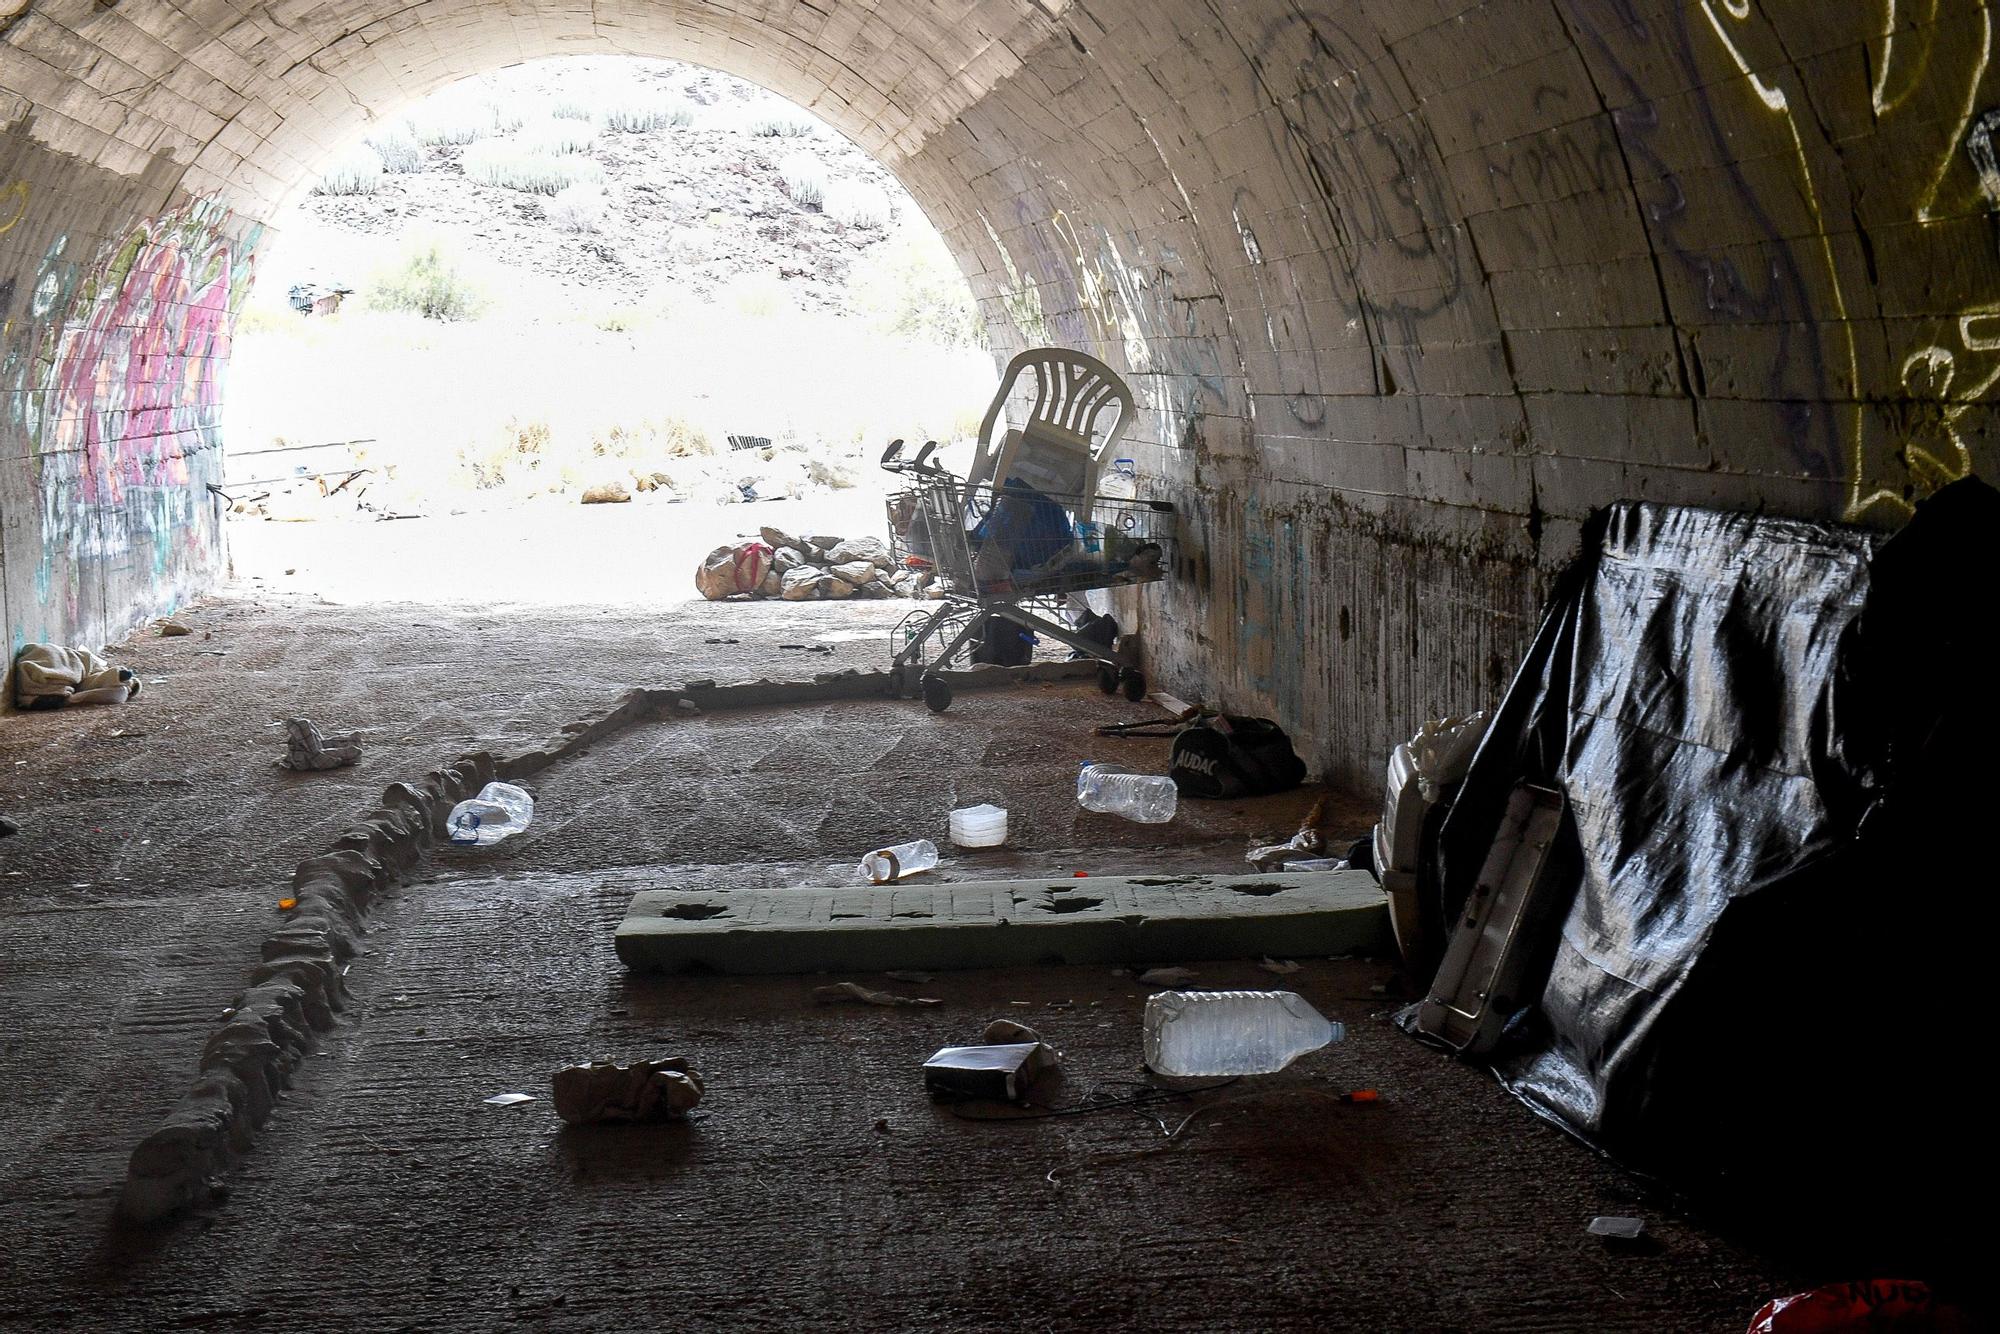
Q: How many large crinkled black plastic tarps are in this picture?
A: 1